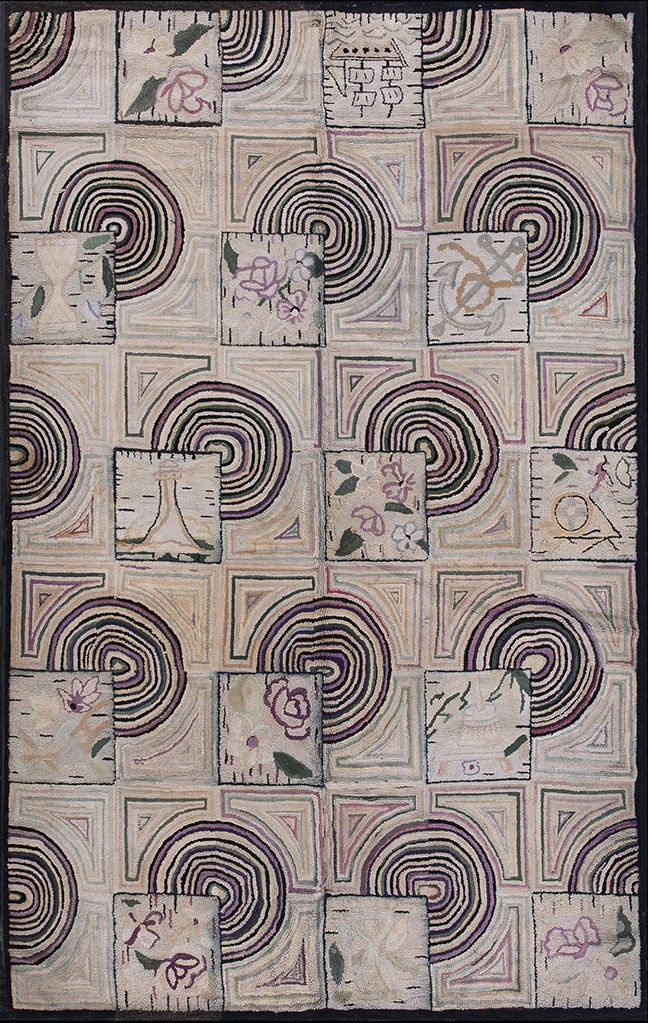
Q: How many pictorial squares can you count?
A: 15